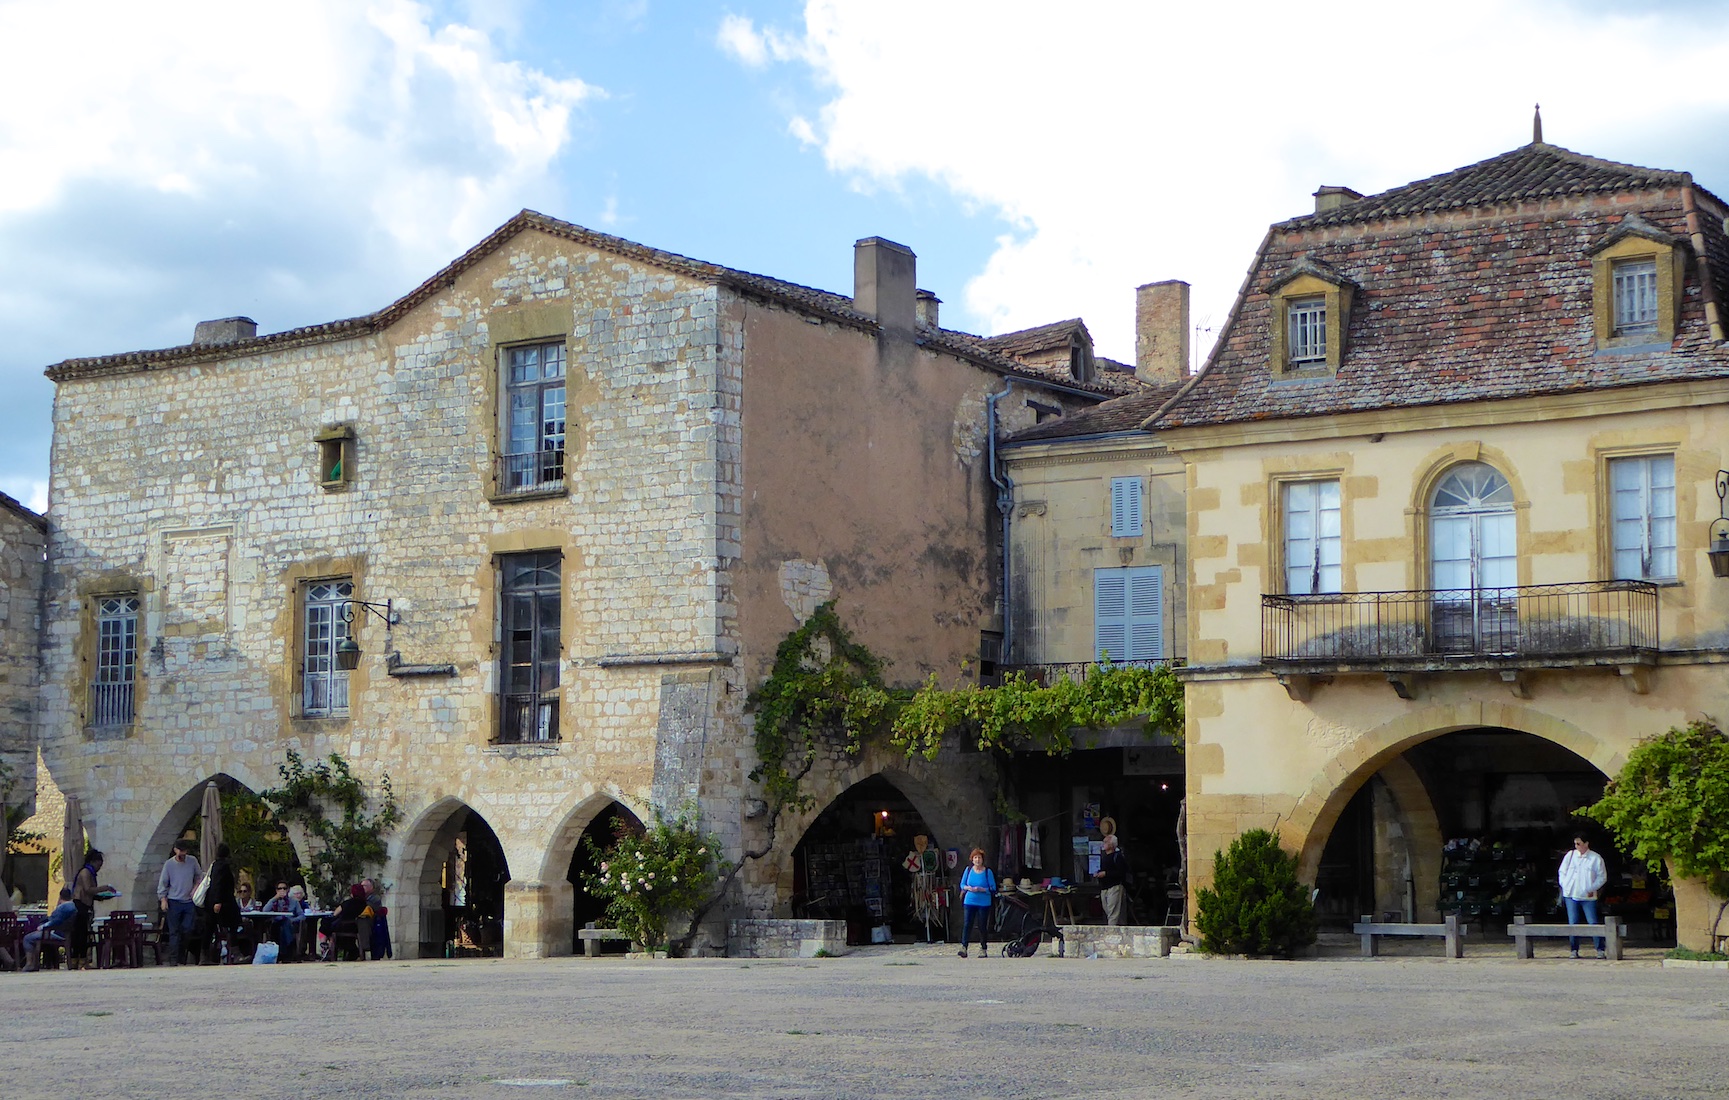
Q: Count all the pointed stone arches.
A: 4